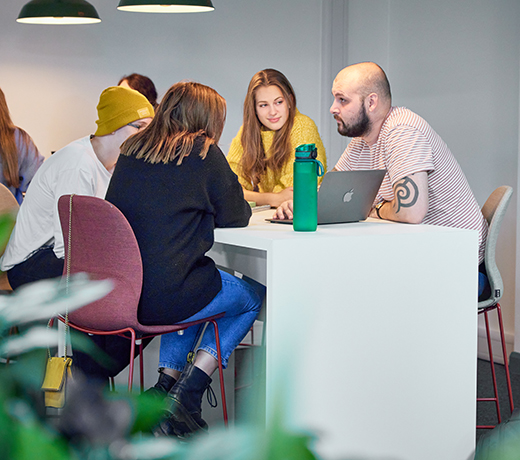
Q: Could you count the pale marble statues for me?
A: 0